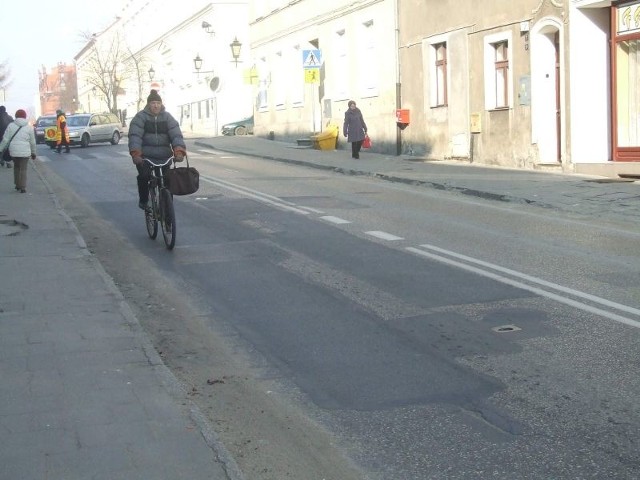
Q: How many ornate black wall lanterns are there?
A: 3